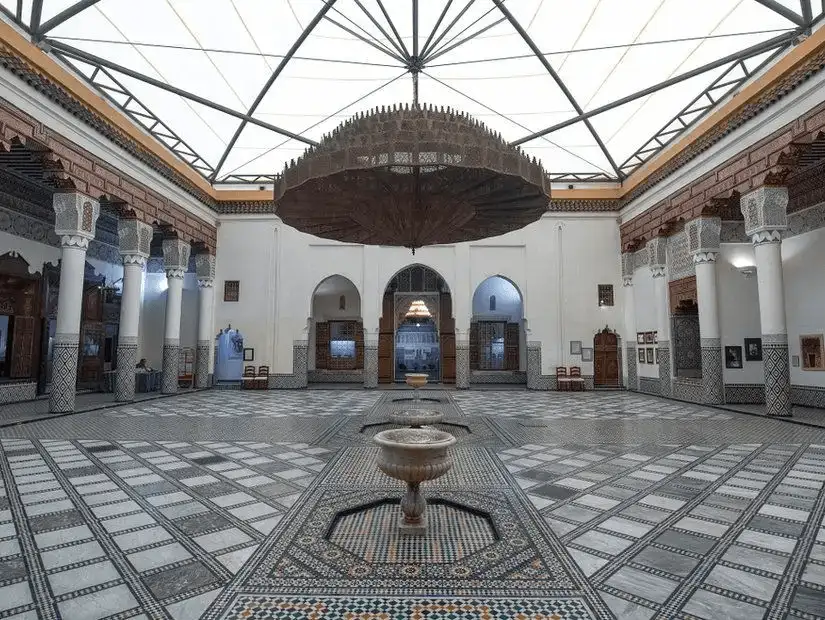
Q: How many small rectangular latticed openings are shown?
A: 2